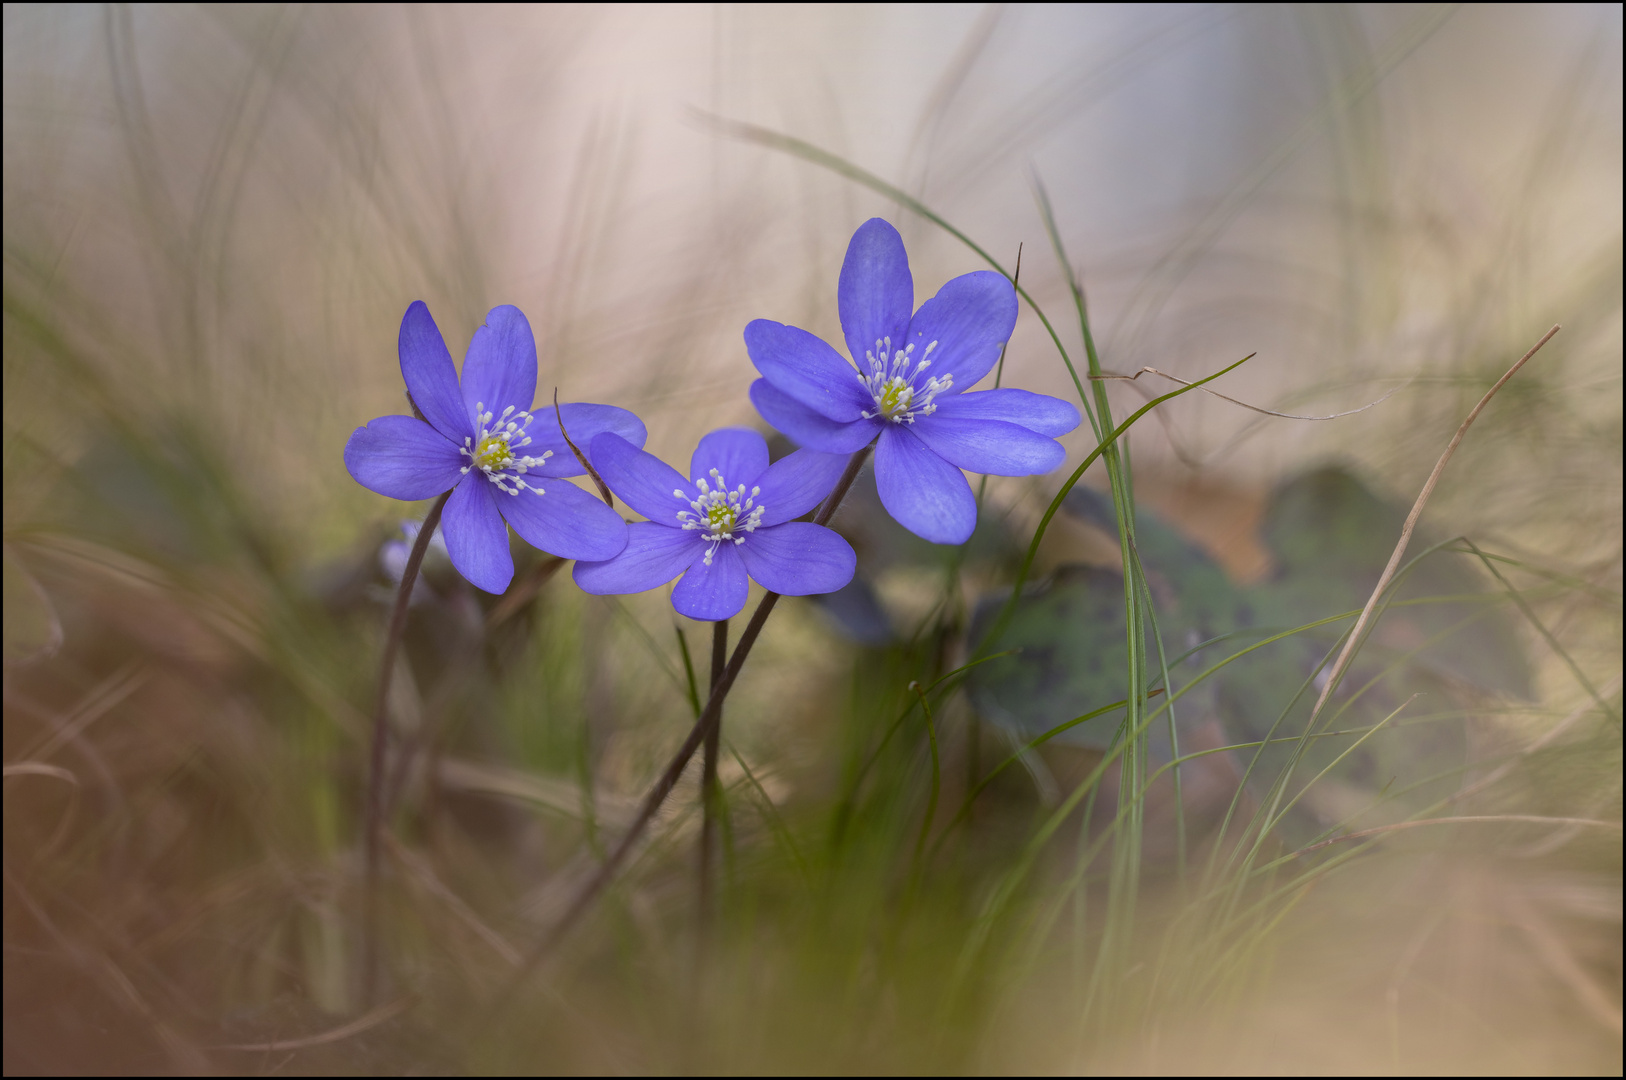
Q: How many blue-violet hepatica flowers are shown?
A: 3